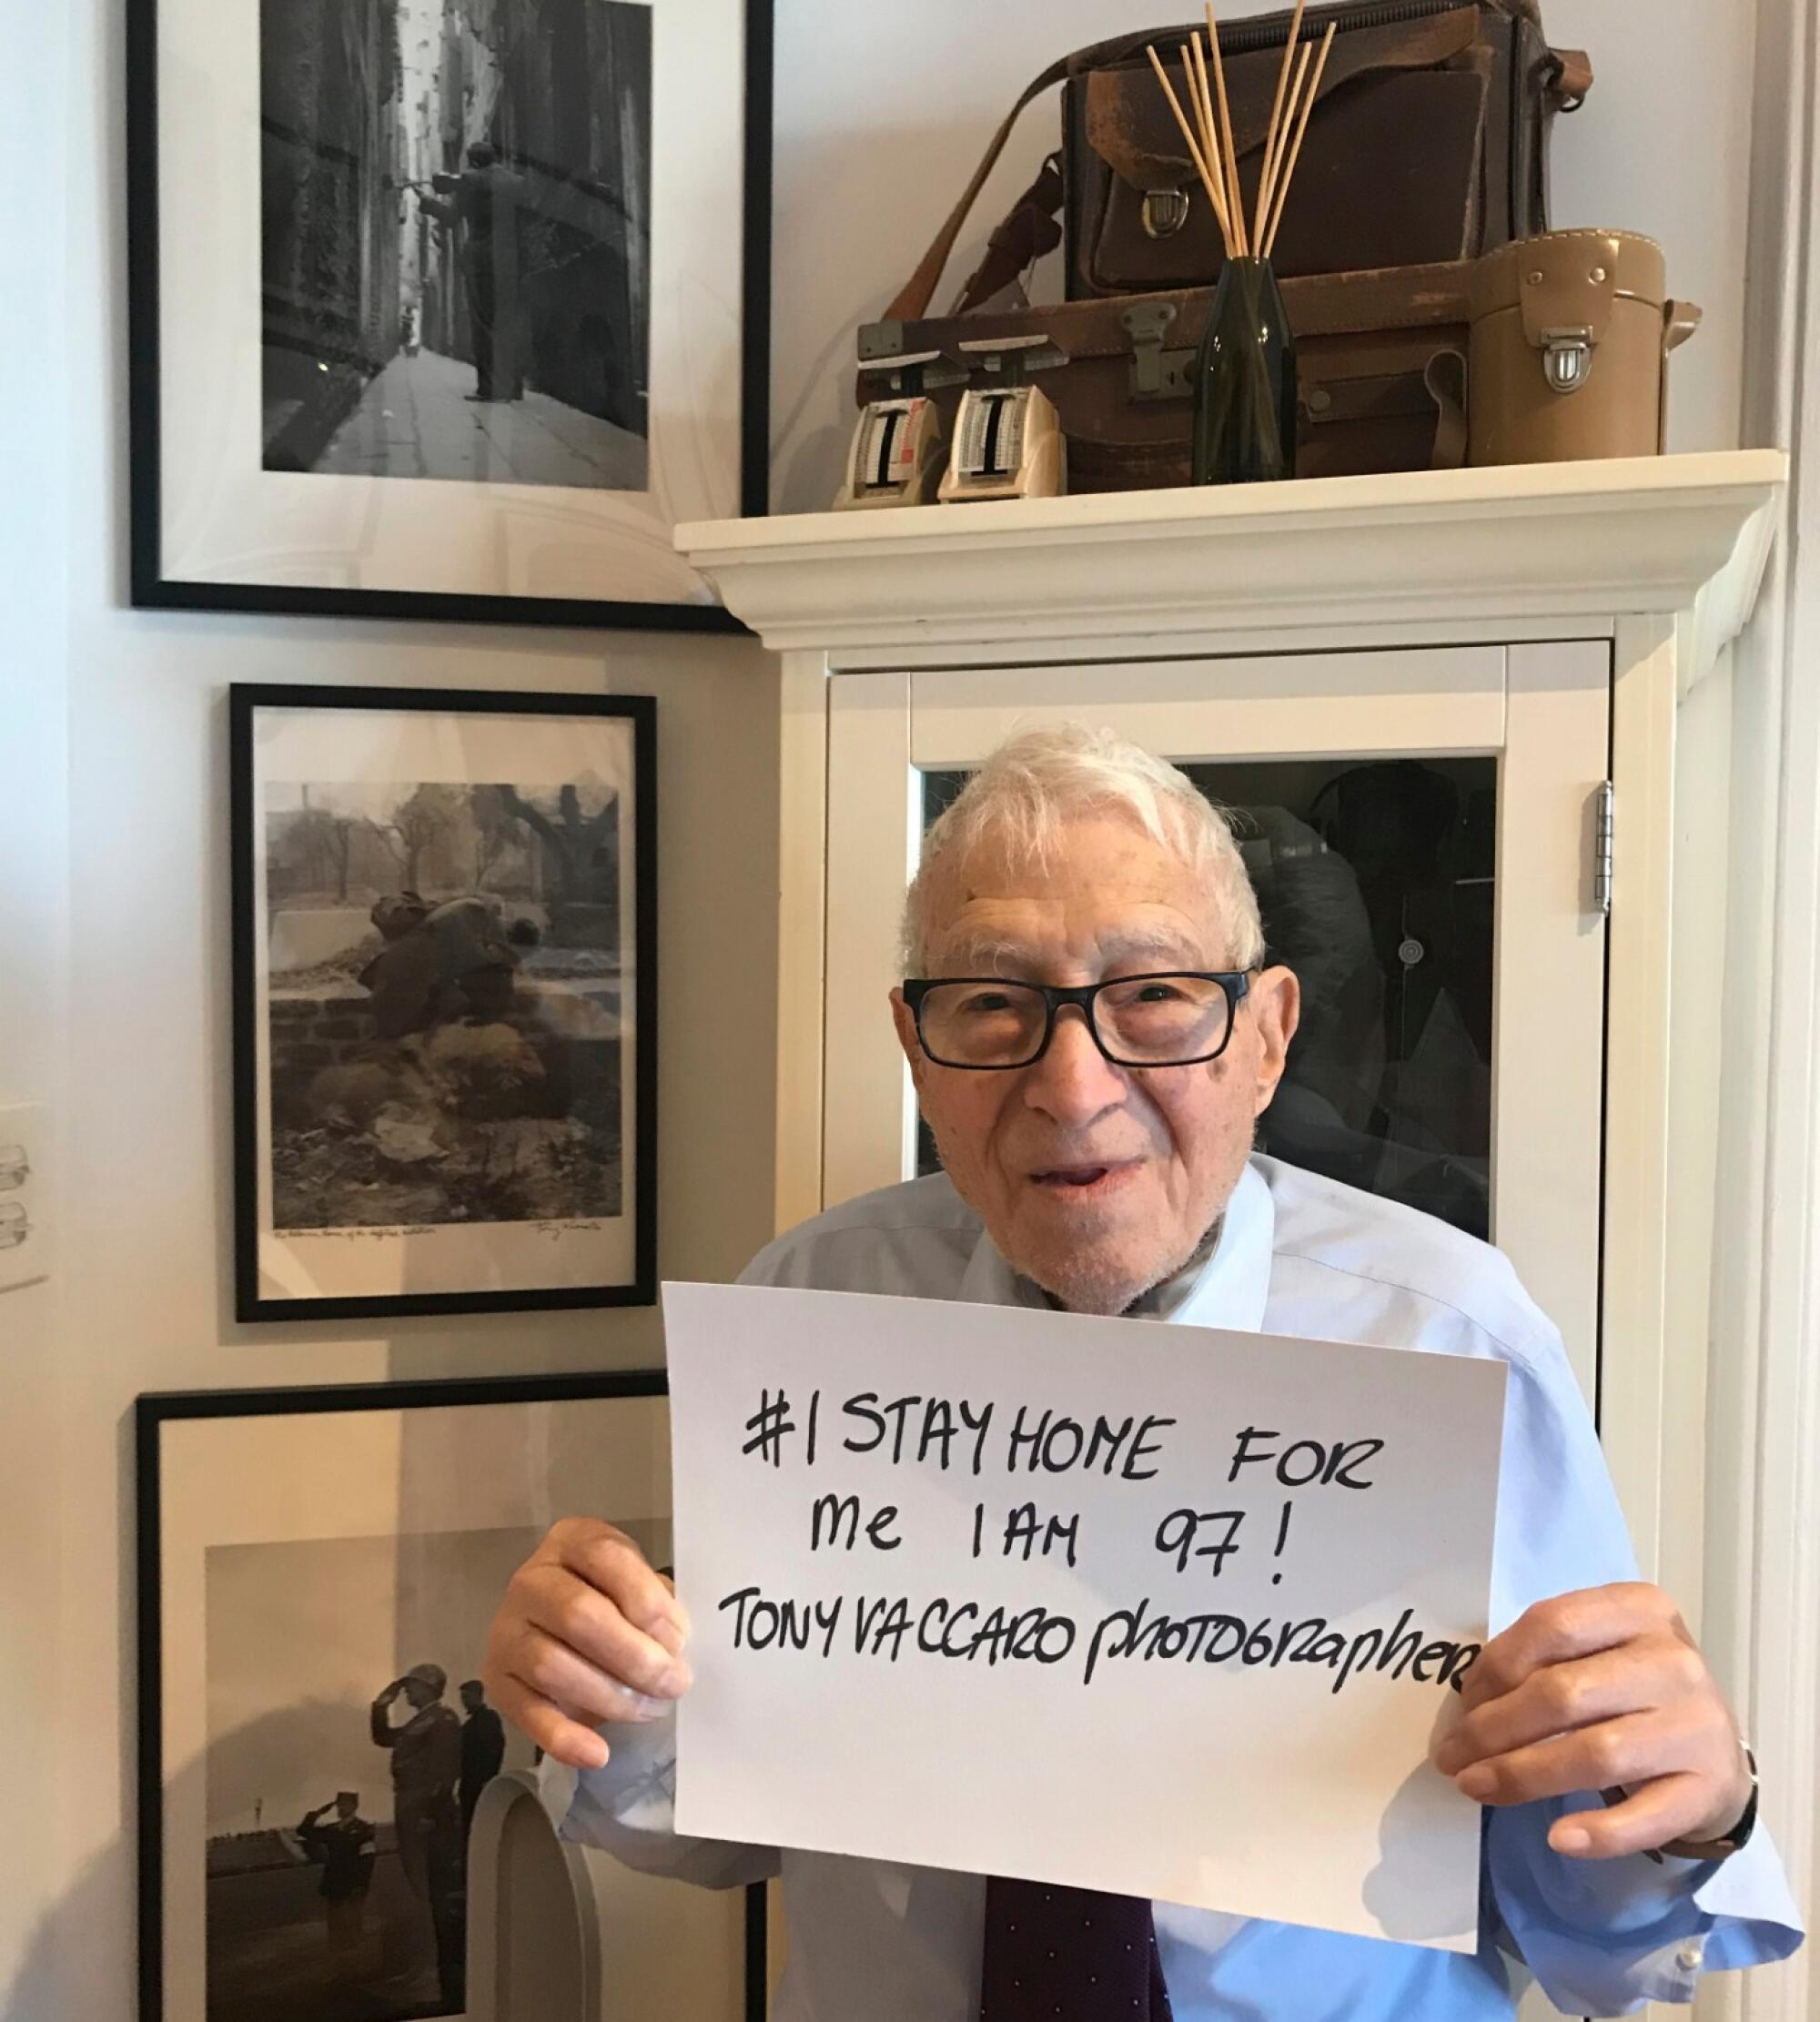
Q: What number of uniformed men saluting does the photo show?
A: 2